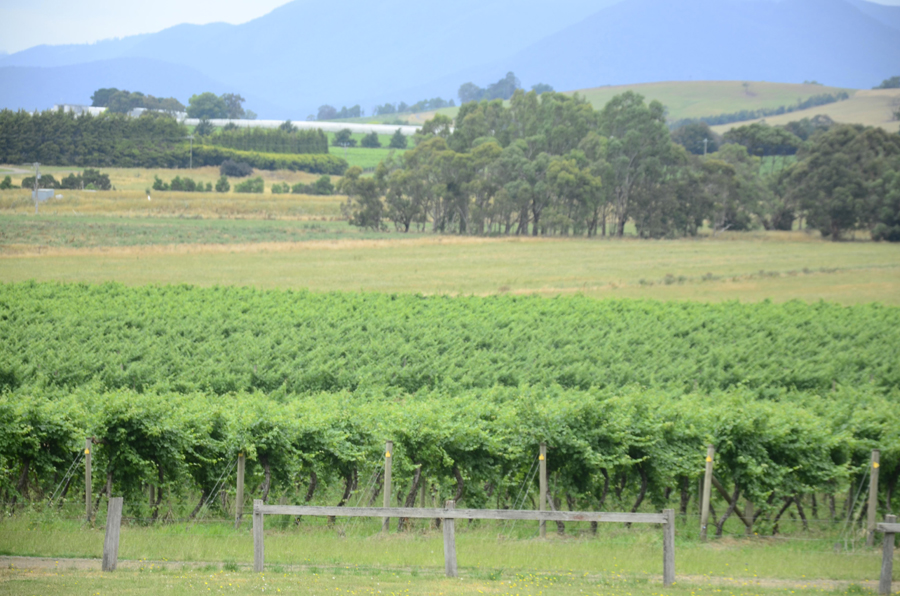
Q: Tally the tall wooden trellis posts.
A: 6